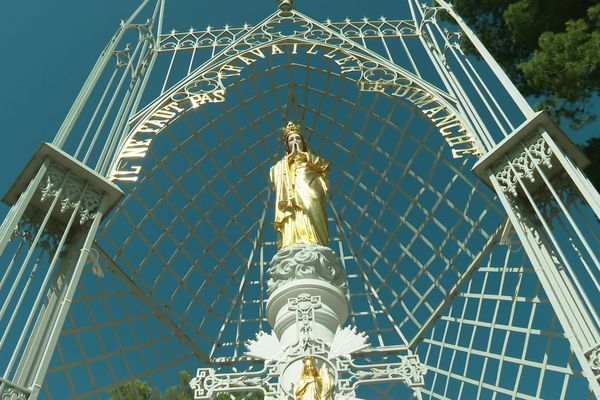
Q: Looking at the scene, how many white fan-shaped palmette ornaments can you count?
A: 2